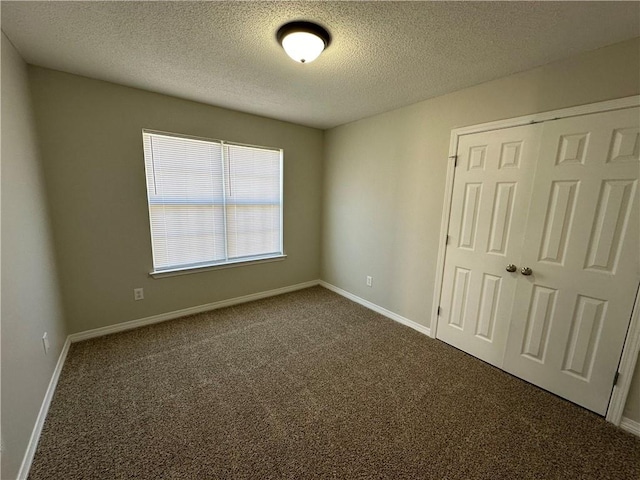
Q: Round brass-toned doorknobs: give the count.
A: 2